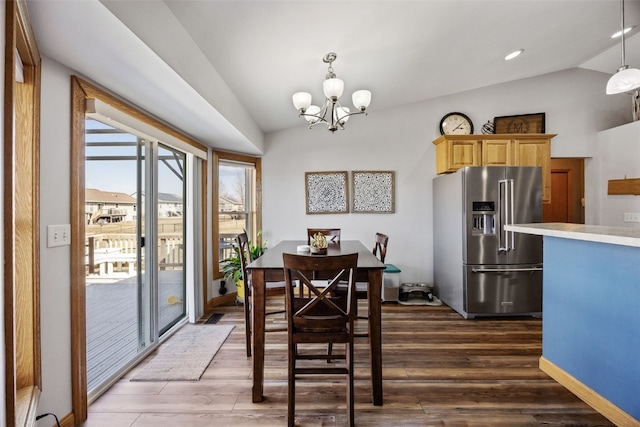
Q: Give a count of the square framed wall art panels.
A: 2